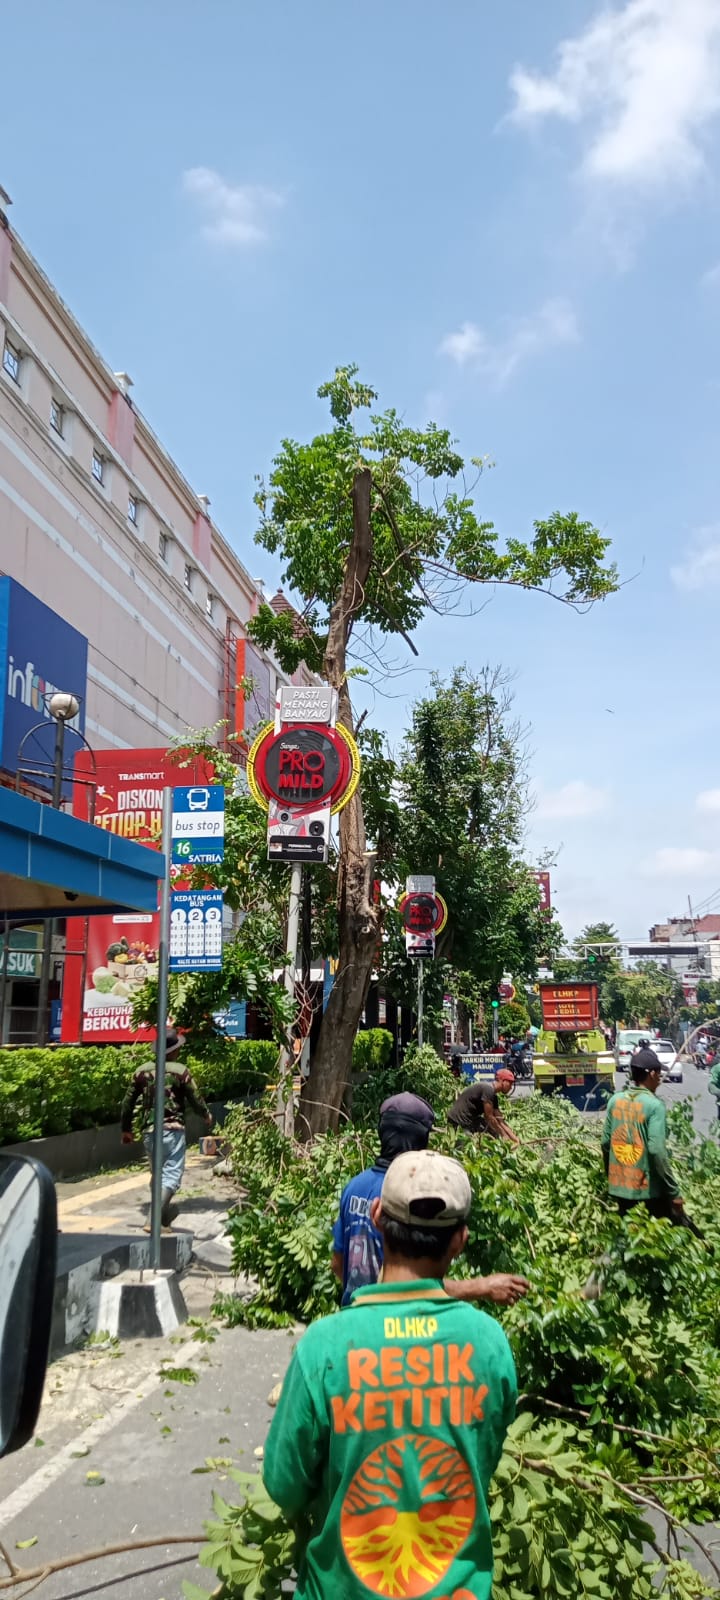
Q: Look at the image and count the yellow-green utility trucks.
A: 1